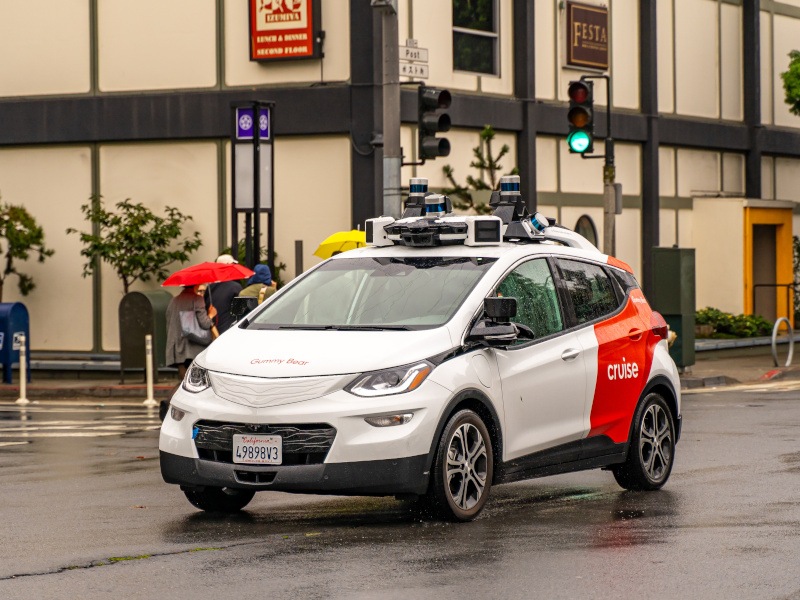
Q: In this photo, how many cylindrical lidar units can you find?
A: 4